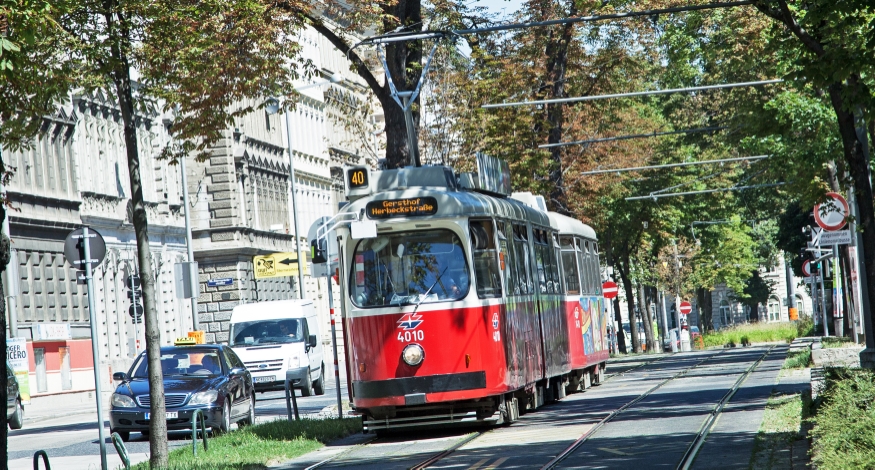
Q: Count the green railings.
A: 4